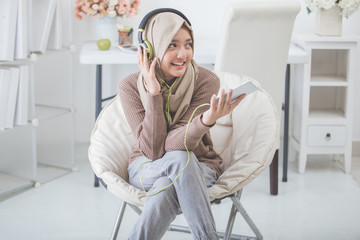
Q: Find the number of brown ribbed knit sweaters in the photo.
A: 1